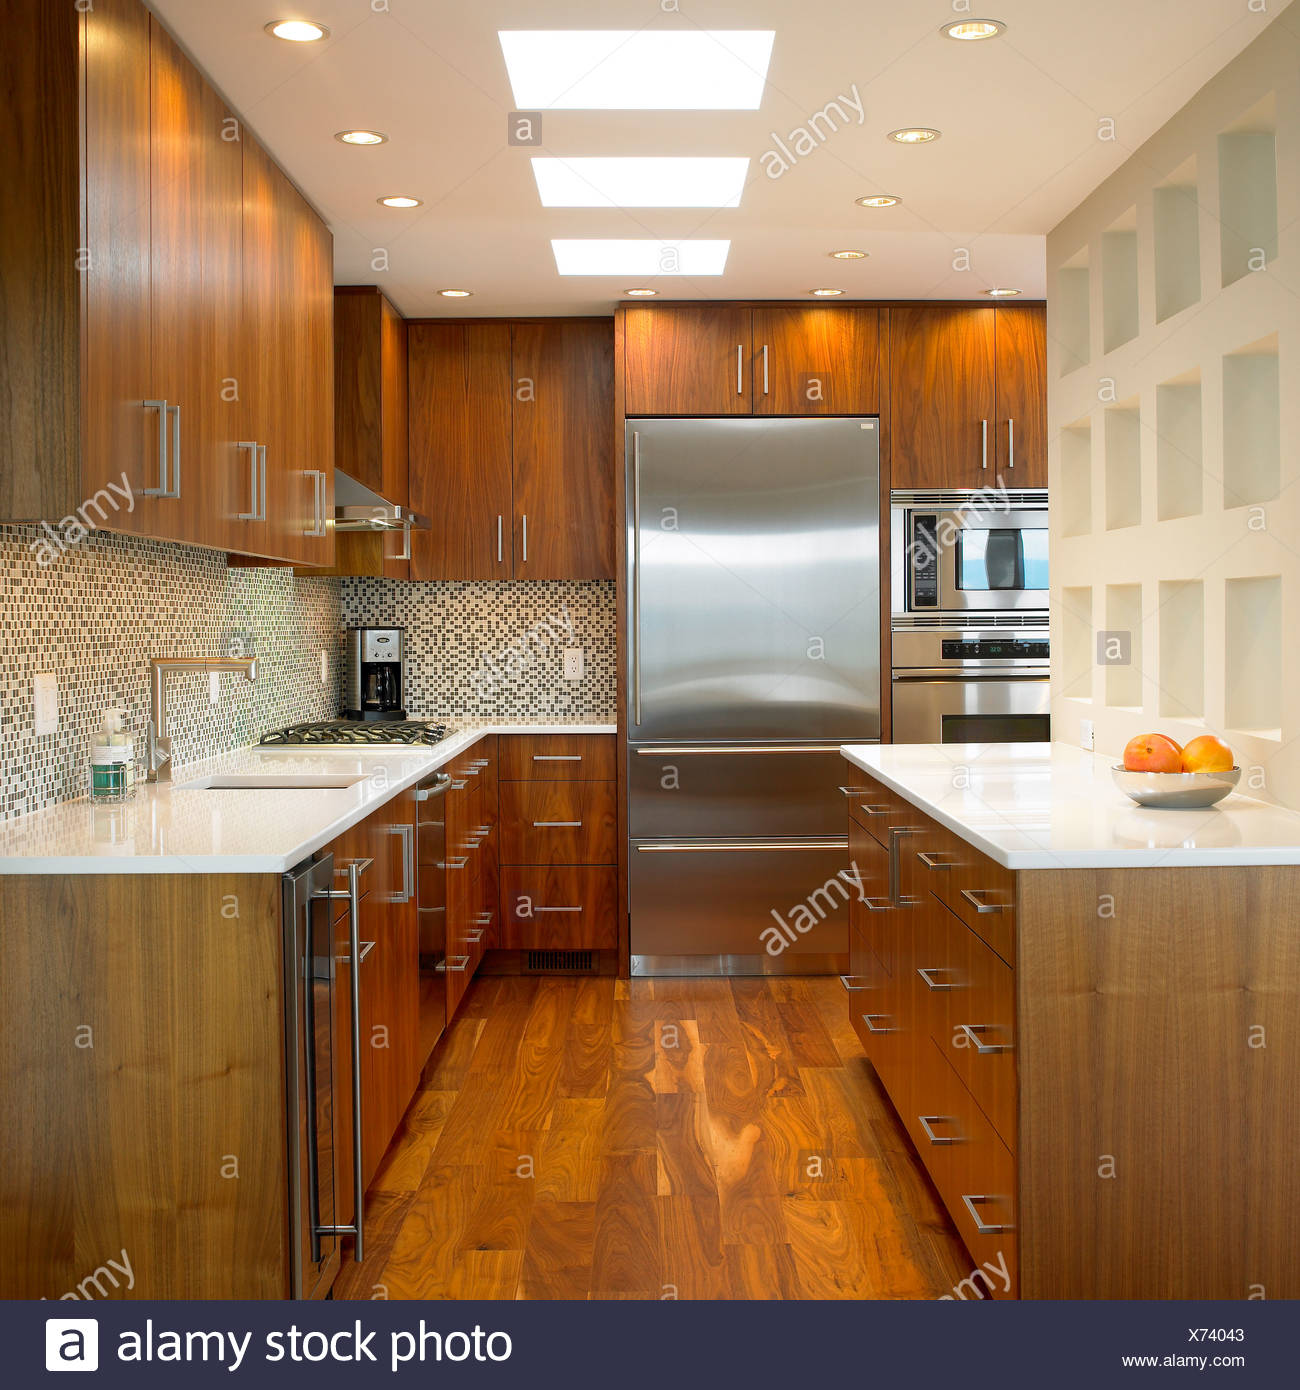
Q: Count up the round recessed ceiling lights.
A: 11